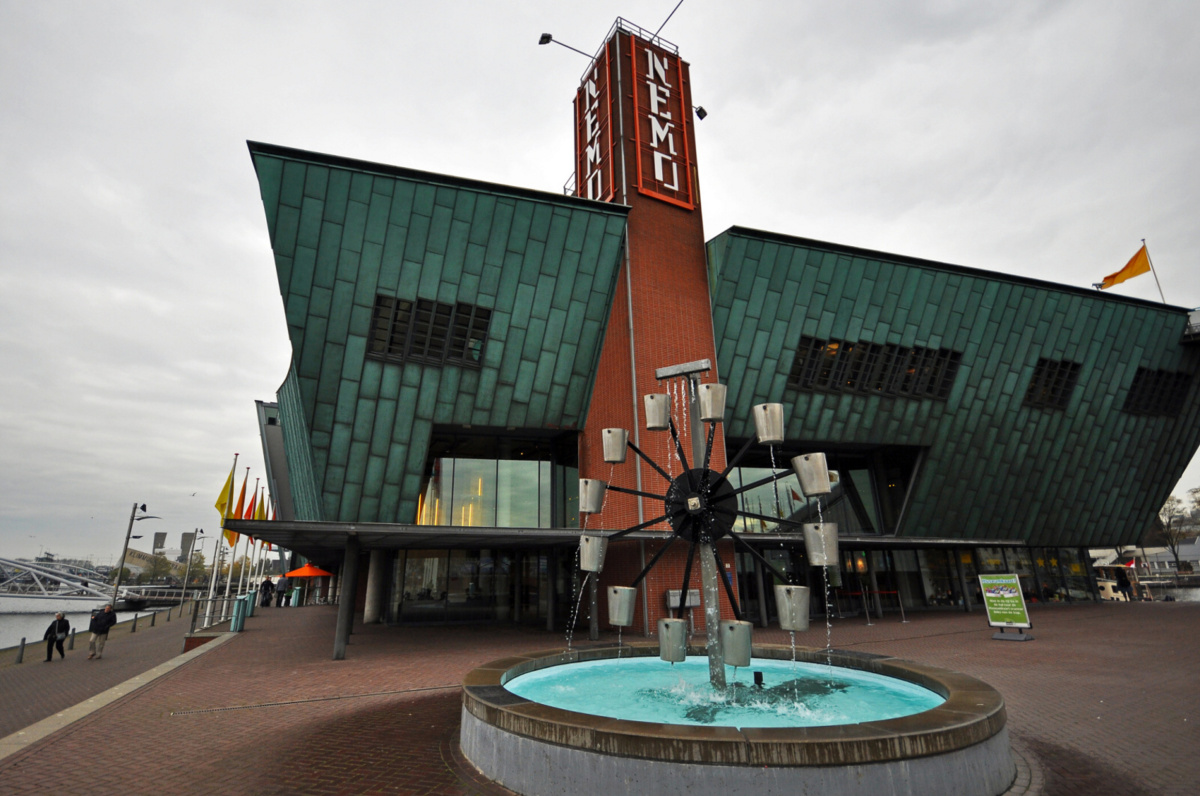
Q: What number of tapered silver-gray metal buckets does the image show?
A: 12